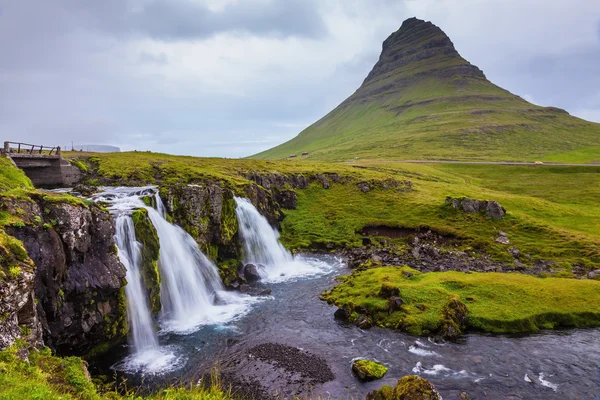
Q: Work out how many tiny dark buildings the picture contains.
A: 2